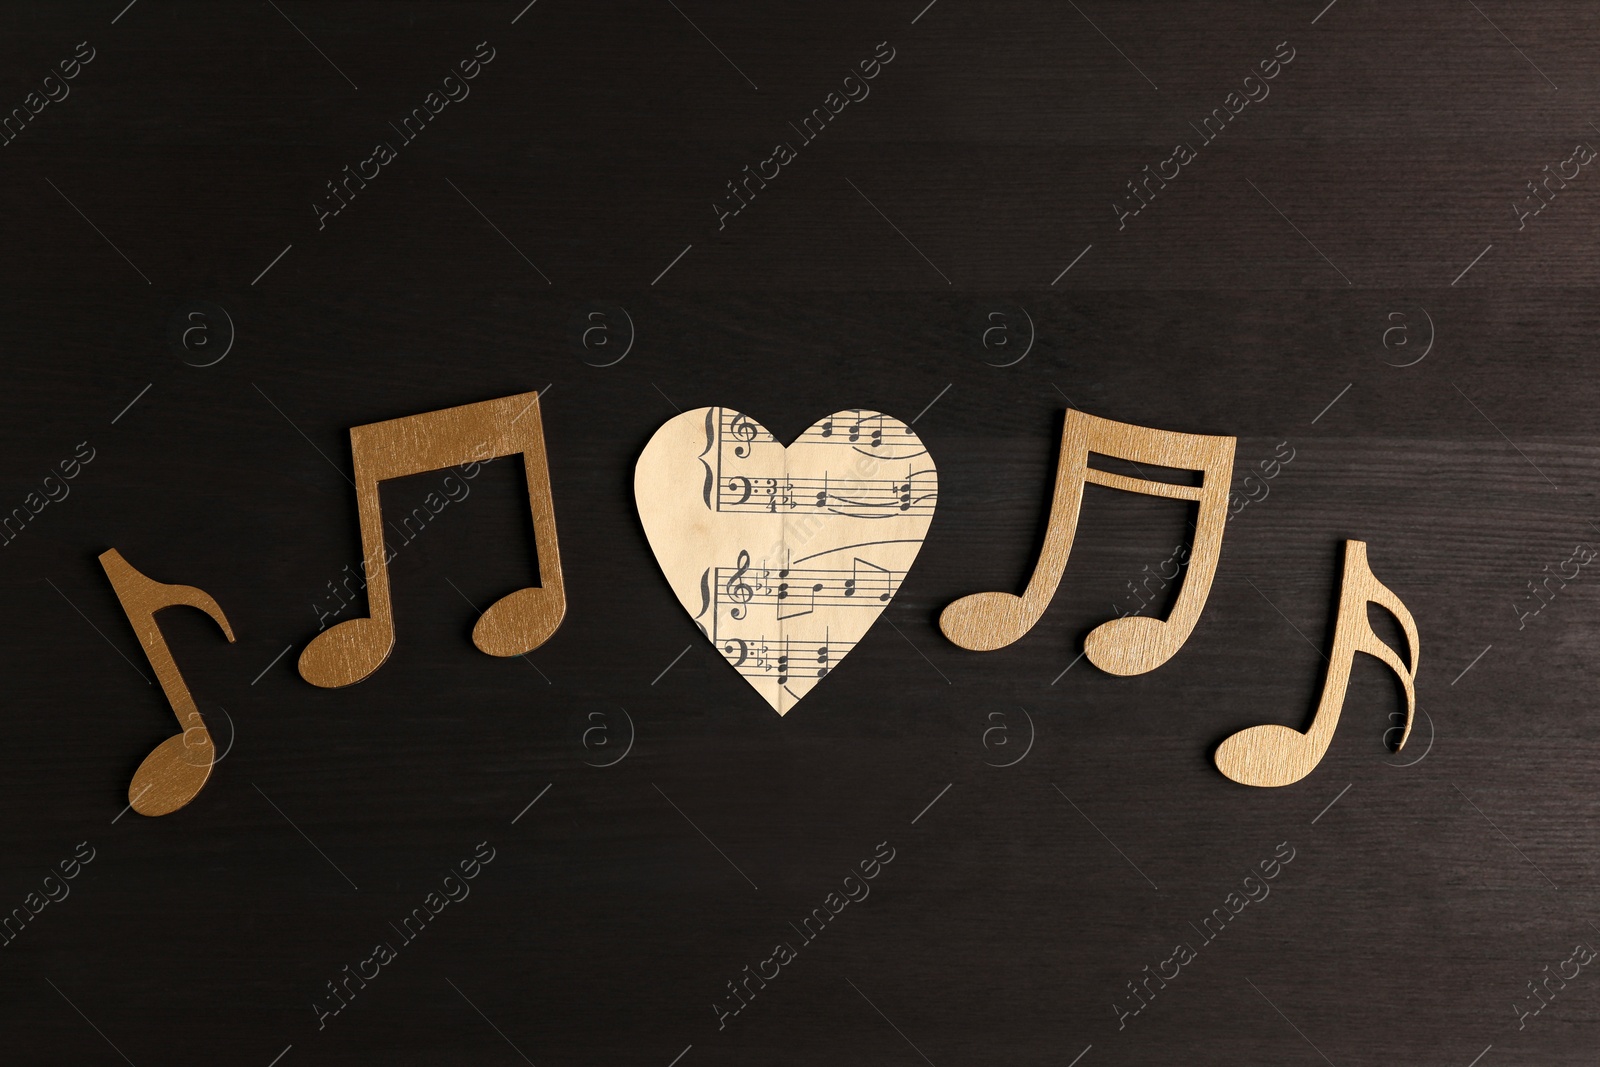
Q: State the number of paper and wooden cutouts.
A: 5